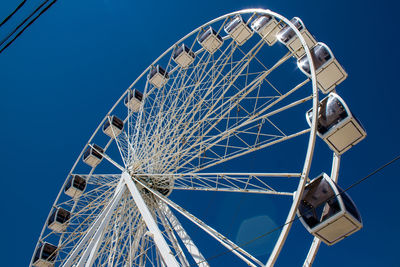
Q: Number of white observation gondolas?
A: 15